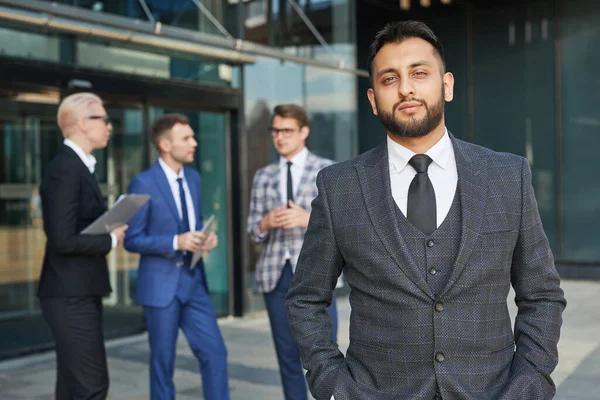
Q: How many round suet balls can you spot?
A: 0